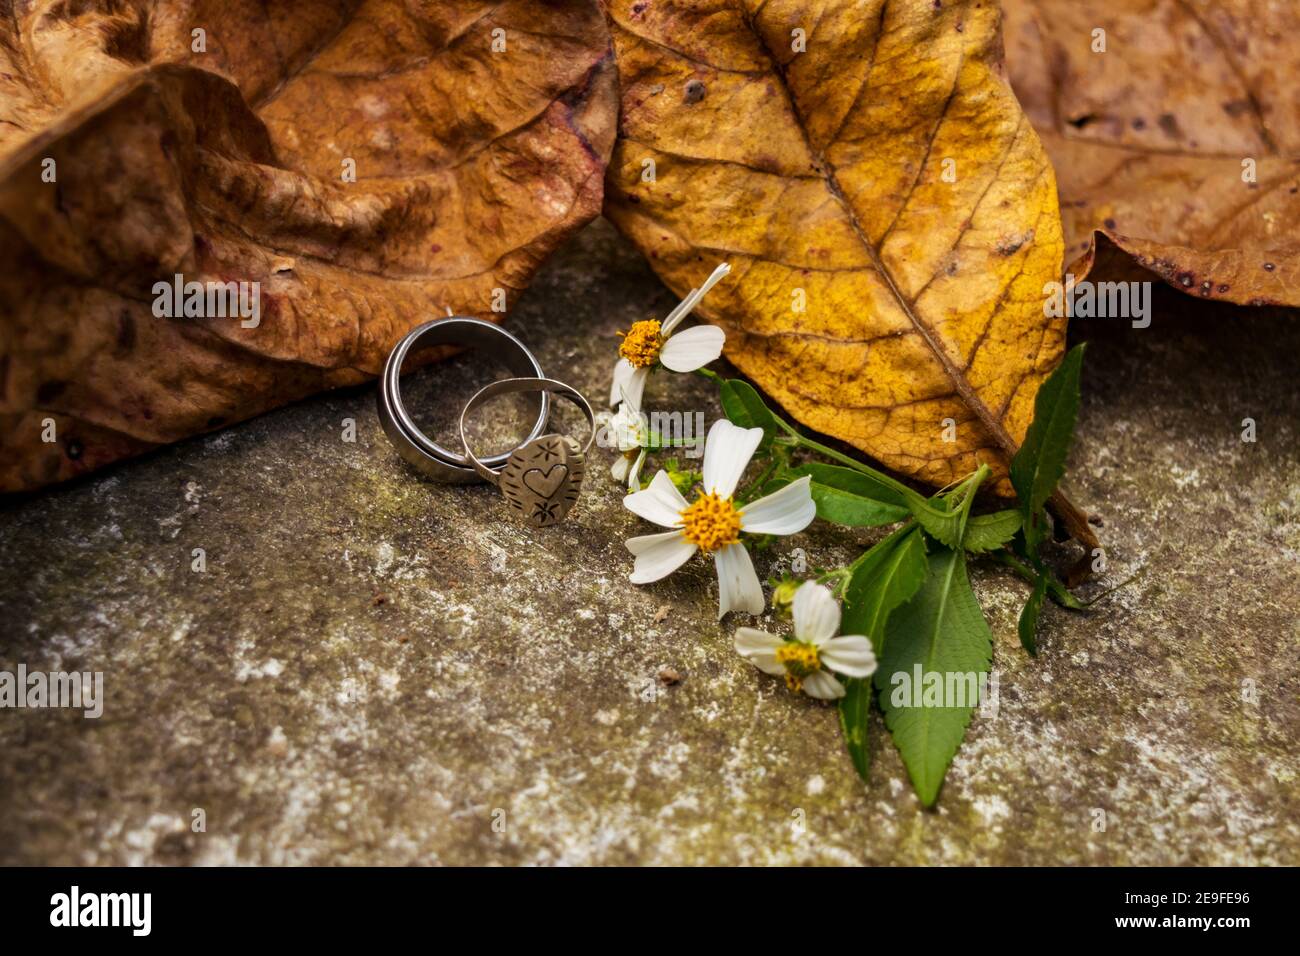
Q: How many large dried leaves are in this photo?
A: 3